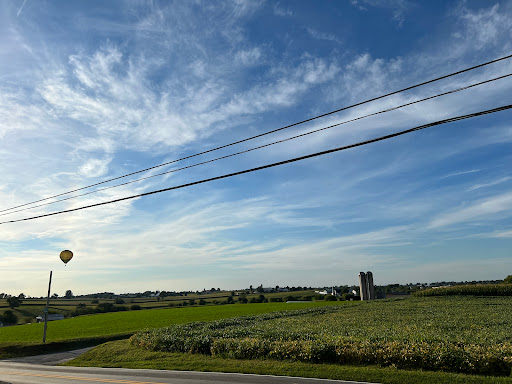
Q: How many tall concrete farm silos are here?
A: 2